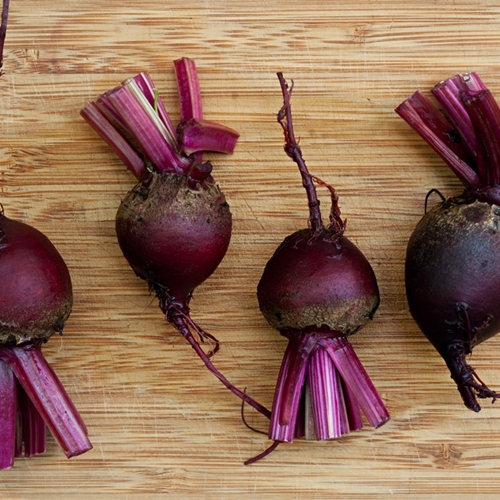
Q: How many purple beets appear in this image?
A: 4